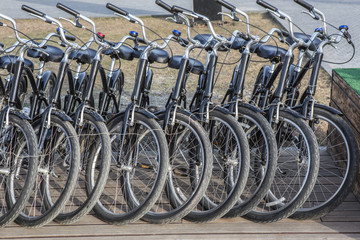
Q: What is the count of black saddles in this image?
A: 10